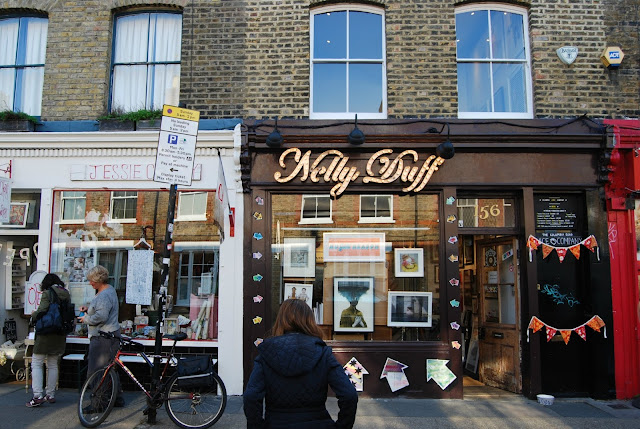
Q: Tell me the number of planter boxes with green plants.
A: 3